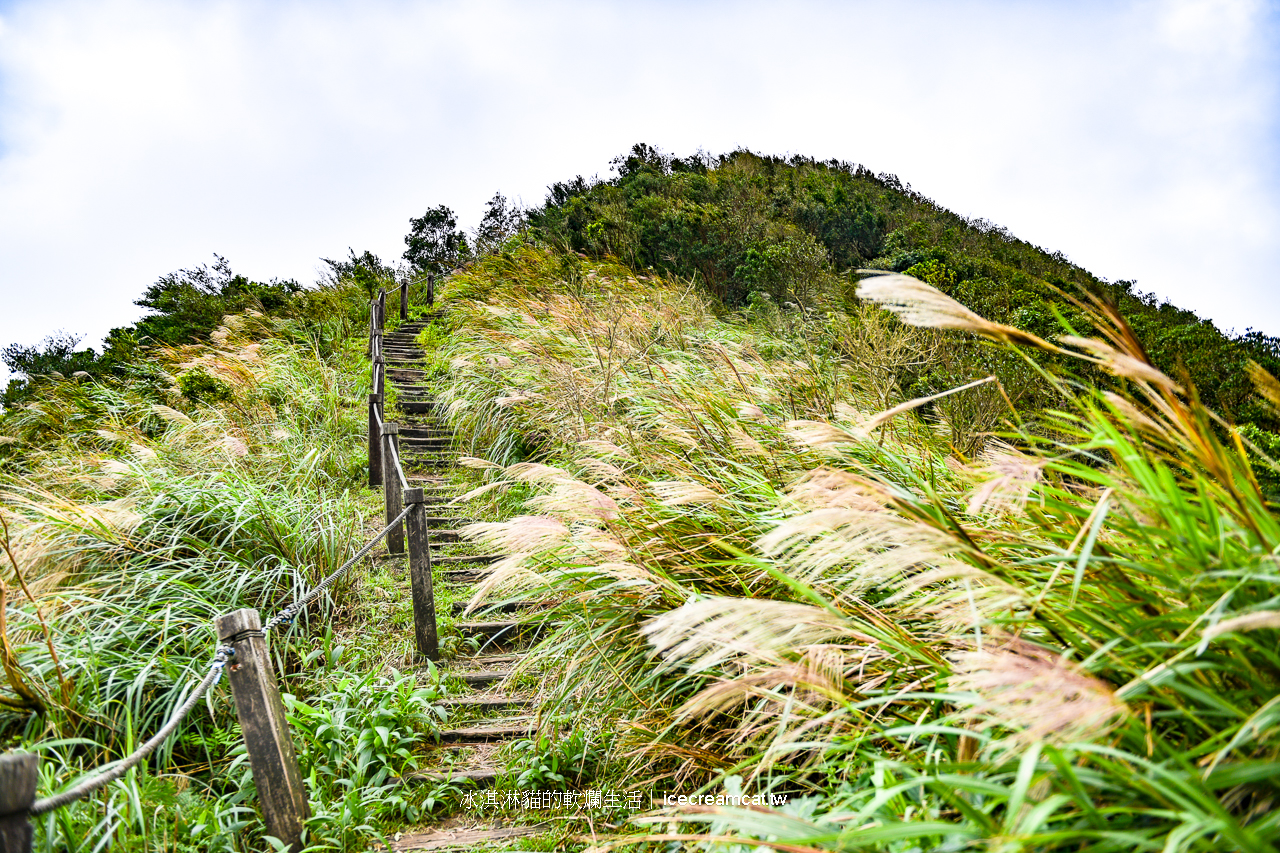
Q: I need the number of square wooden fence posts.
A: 11